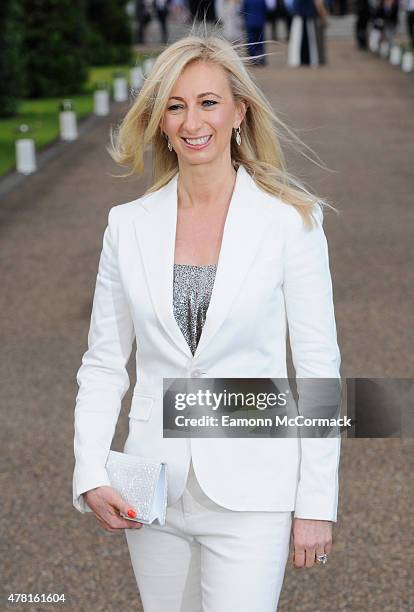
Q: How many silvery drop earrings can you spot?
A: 2